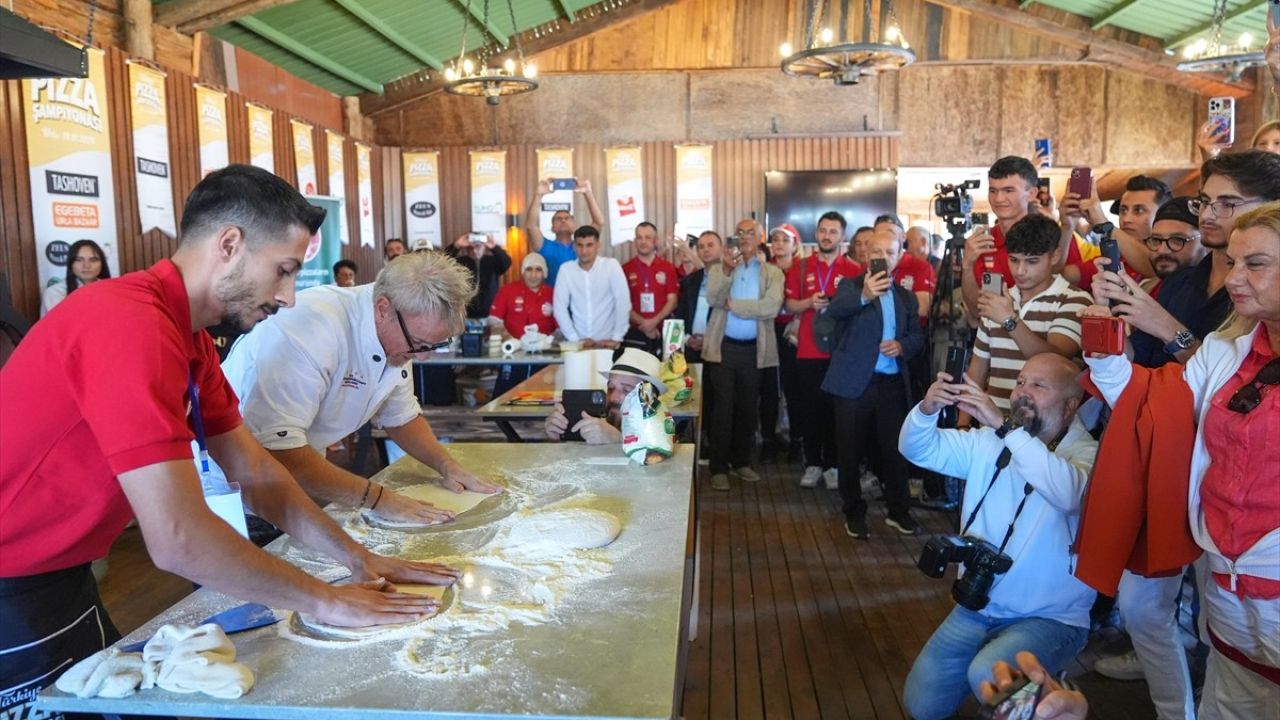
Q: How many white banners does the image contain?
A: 12